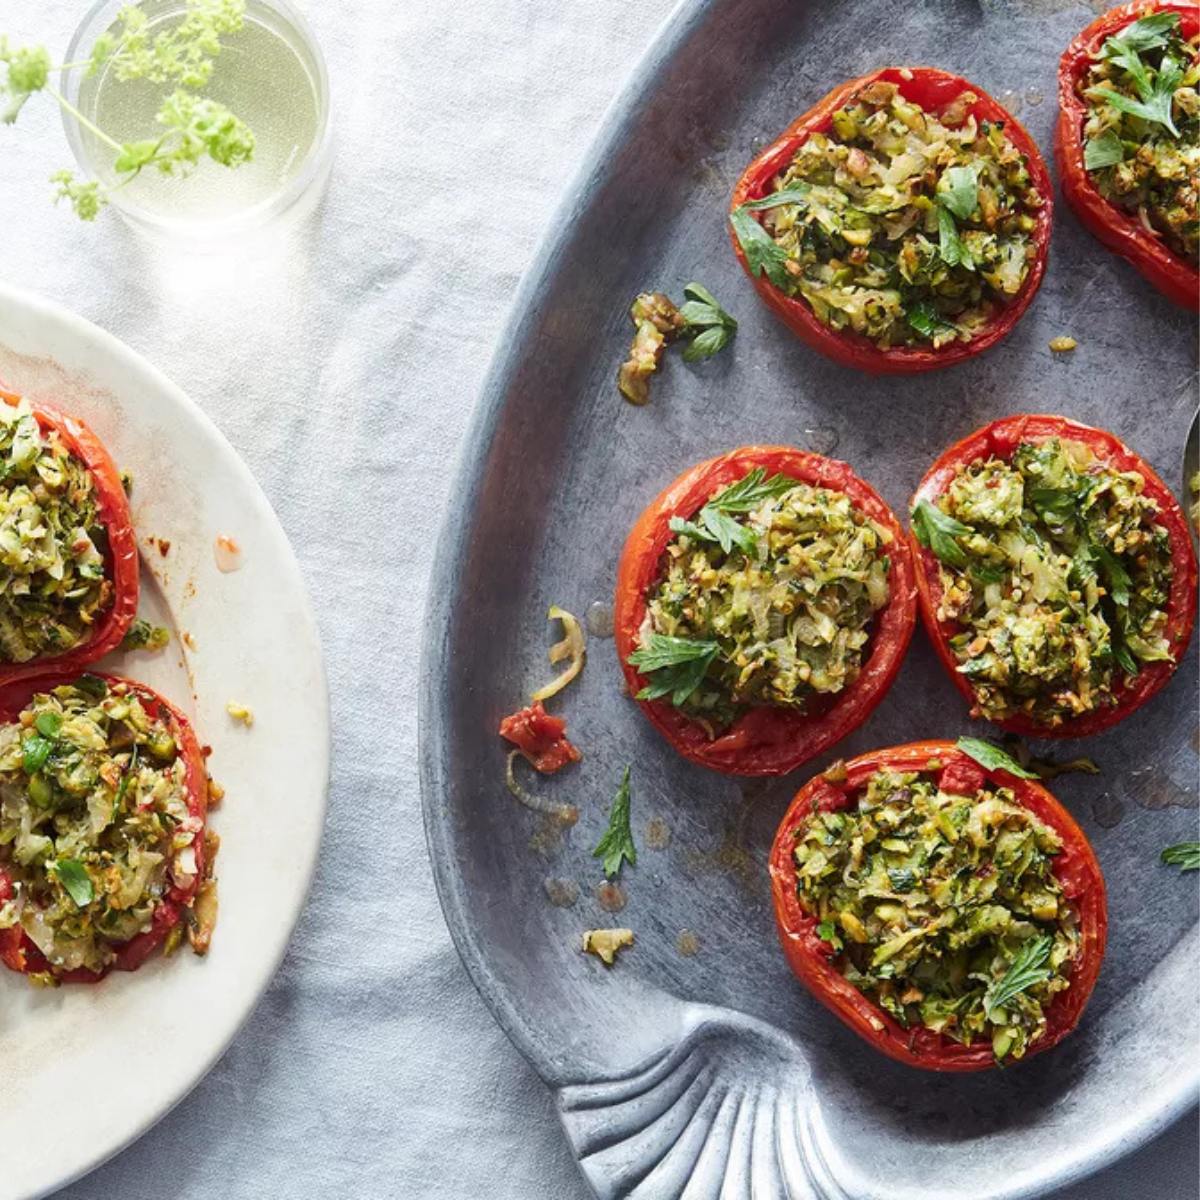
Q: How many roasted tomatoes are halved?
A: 7